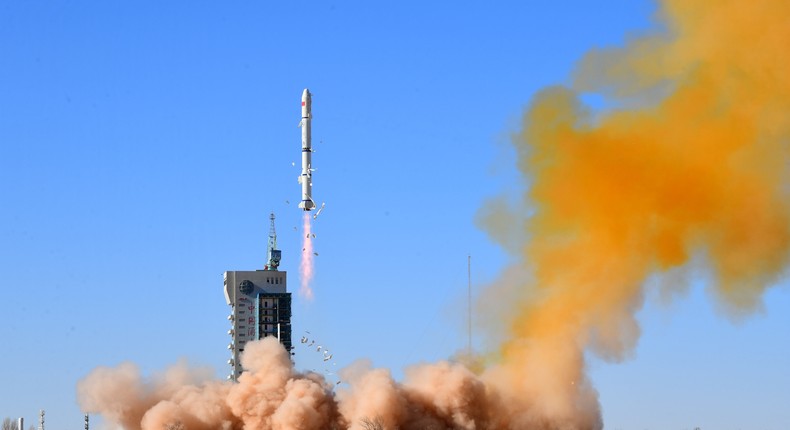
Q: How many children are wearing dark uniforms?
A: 0